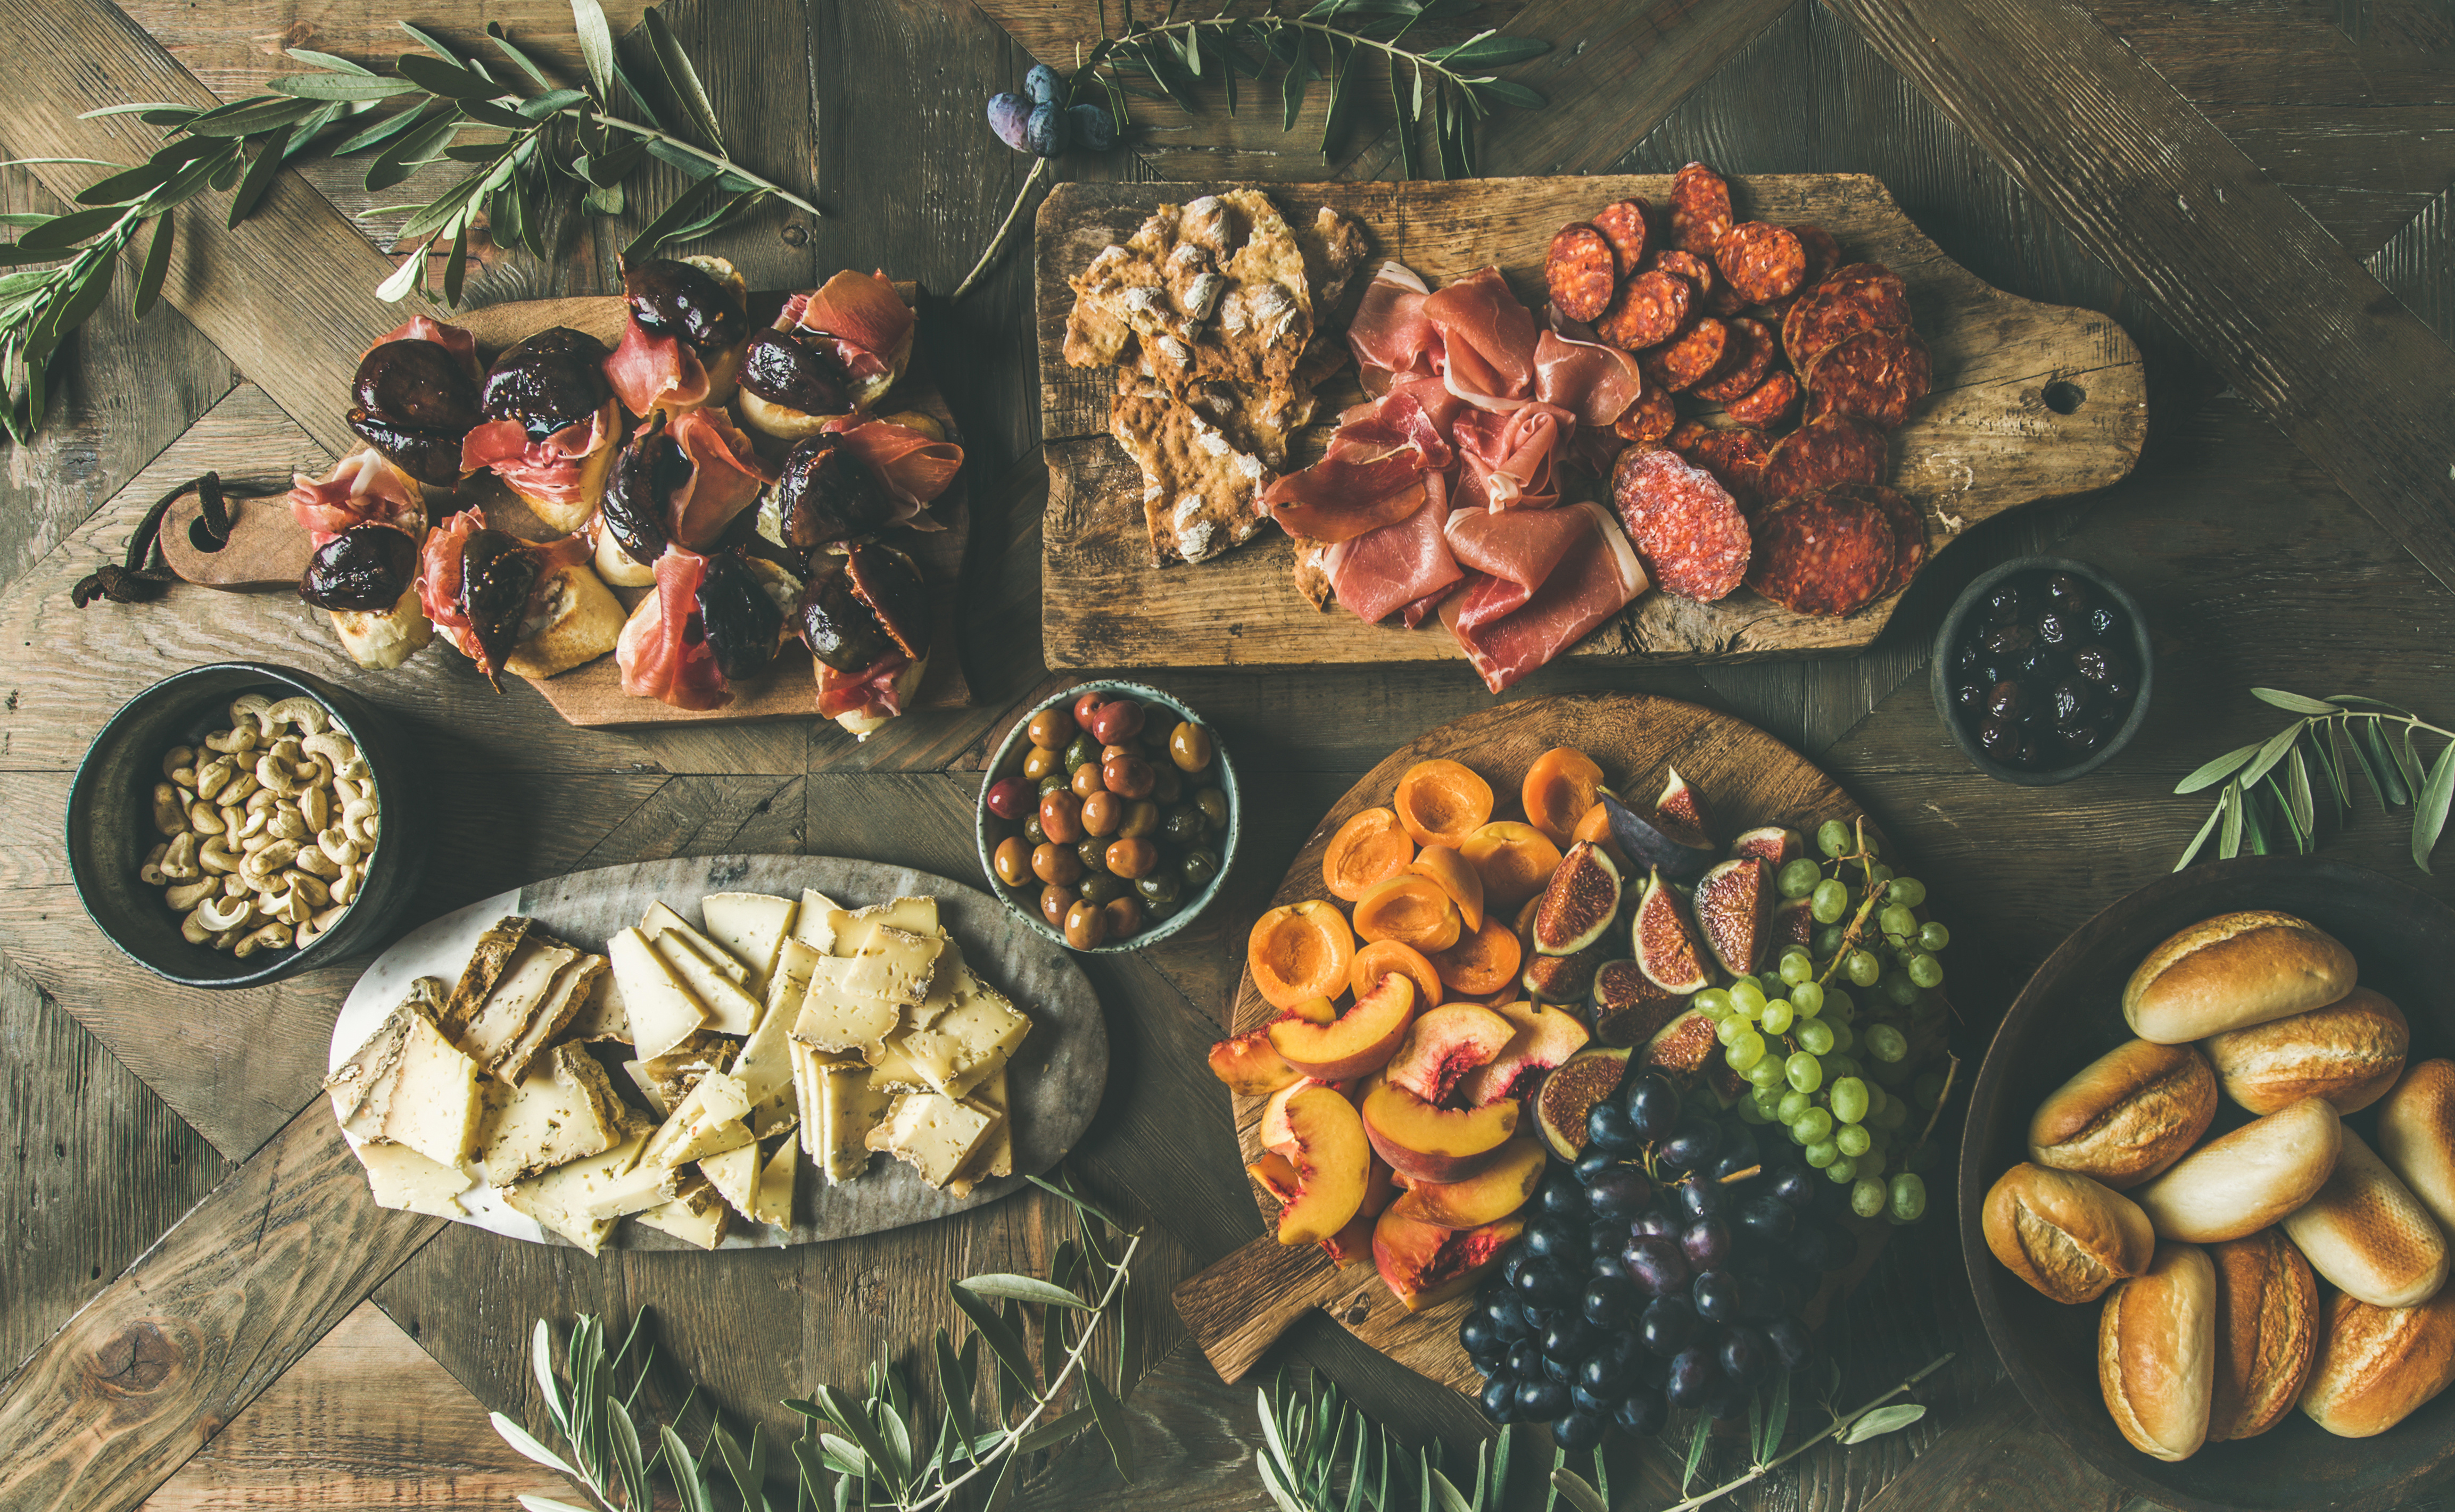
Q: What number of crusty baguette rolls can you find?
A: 10